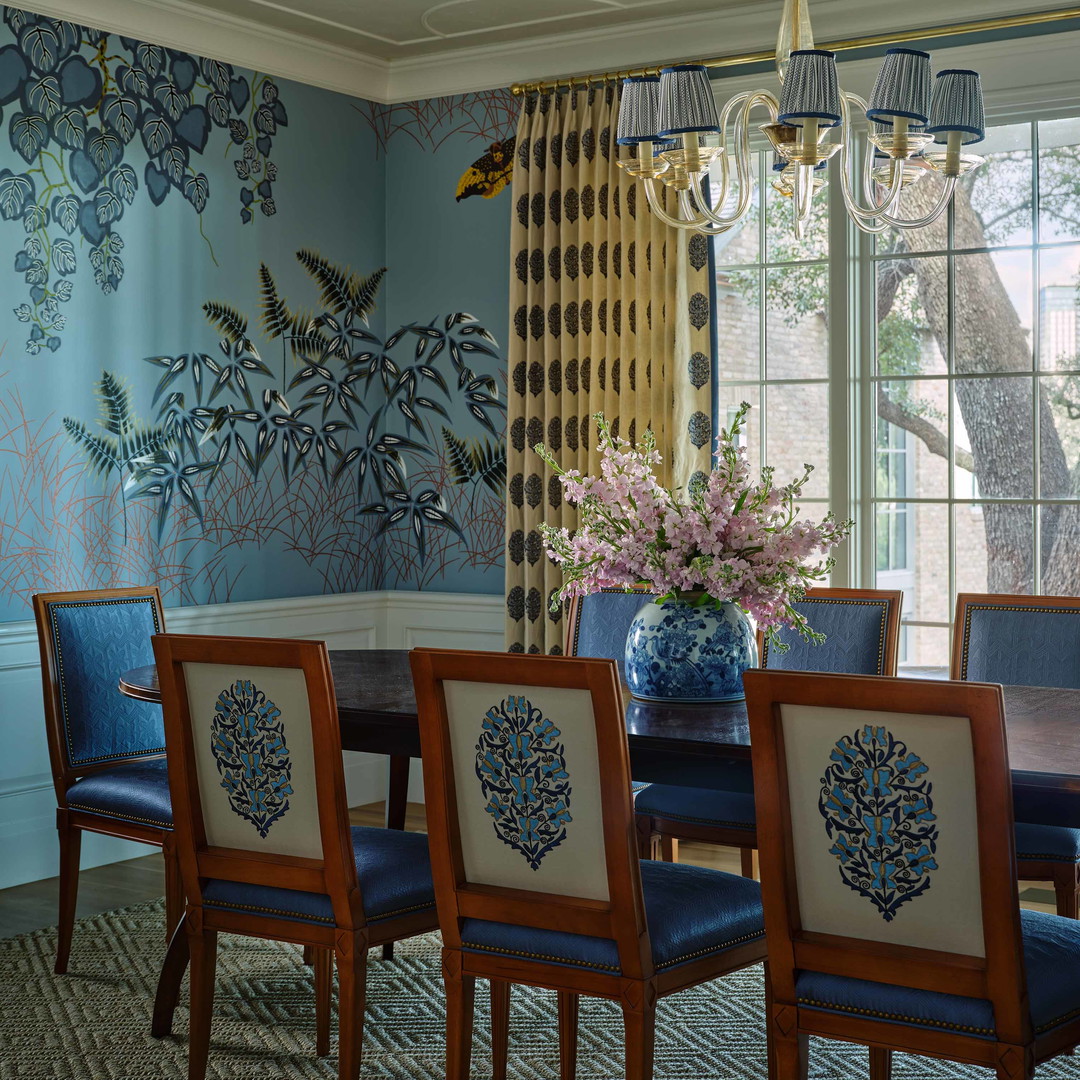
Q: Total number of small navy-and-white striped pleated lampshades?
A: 8